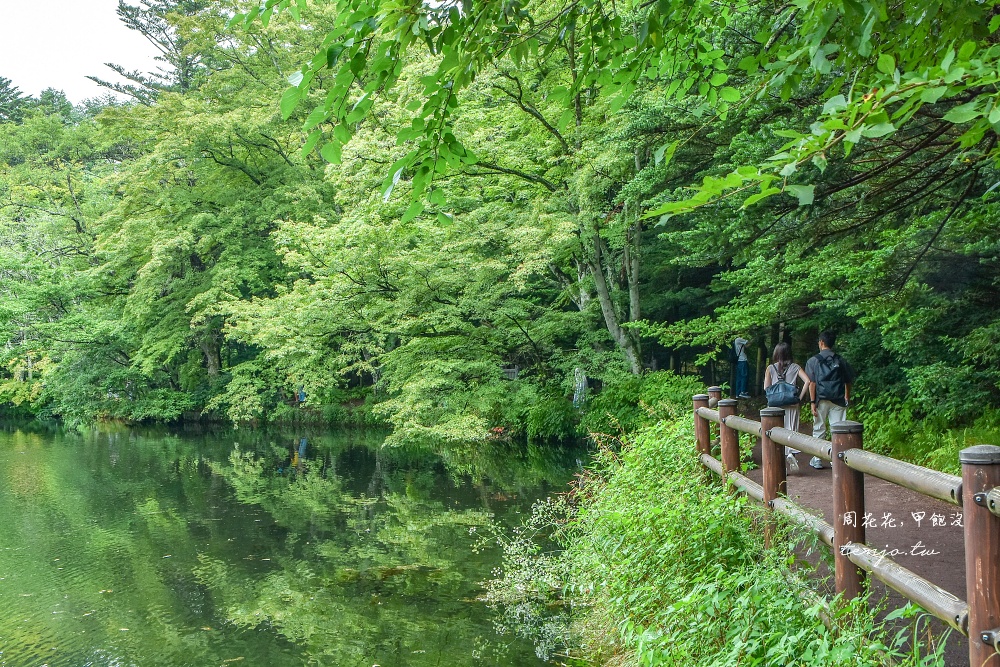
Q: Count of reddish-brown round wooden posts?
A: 6